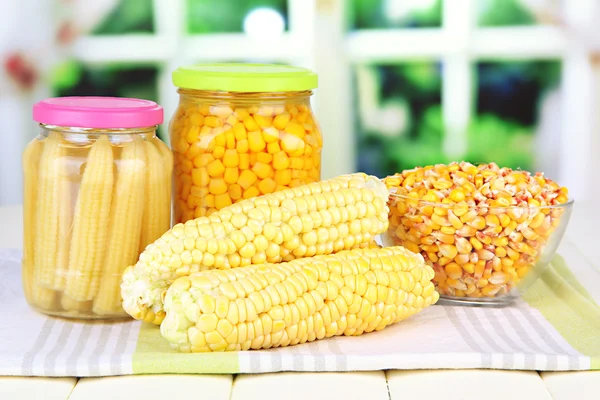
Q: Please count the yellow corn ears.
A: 2